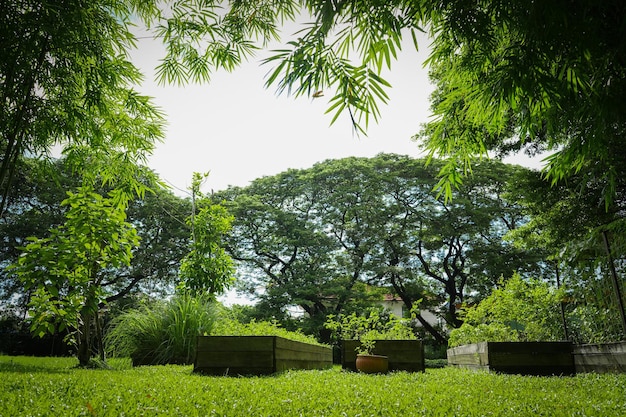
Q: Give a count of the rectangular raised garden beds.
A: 3